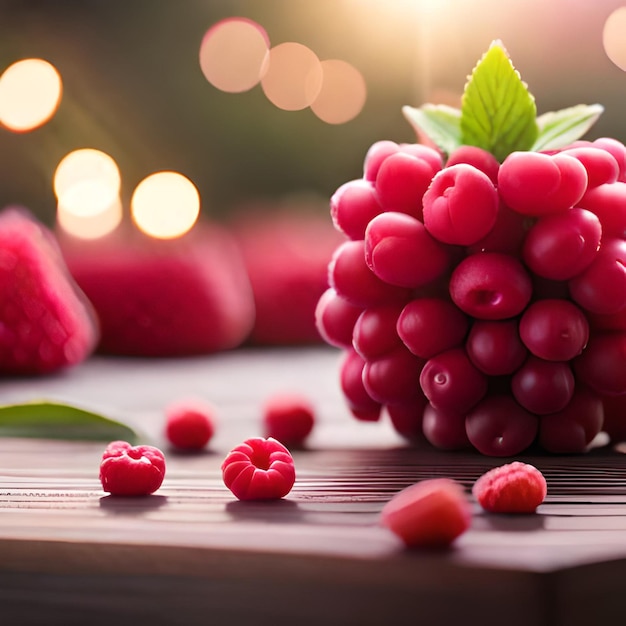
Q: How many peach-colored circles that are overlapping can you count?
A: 3